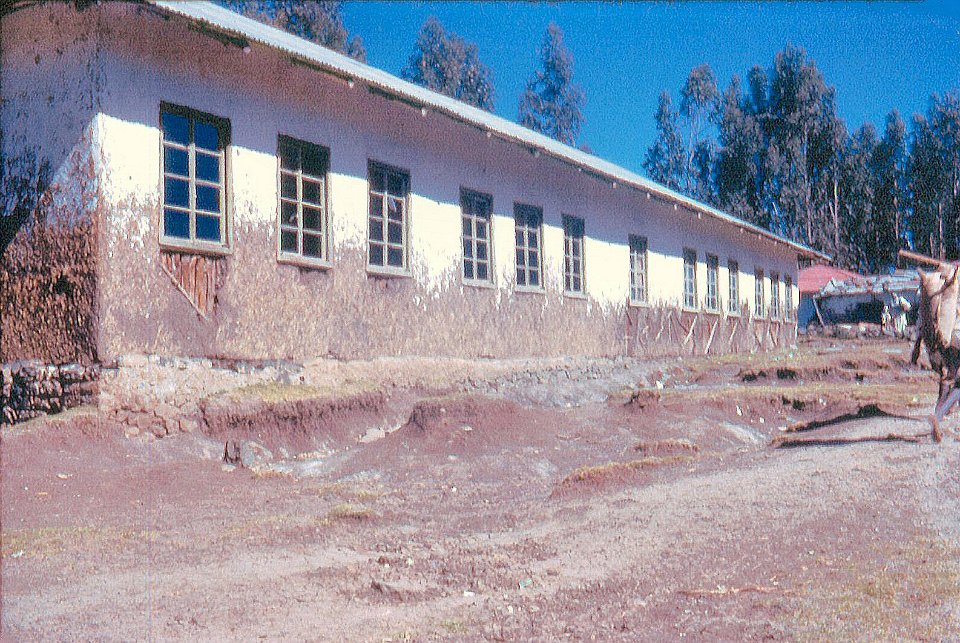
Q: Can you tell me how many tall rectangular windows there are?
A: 13